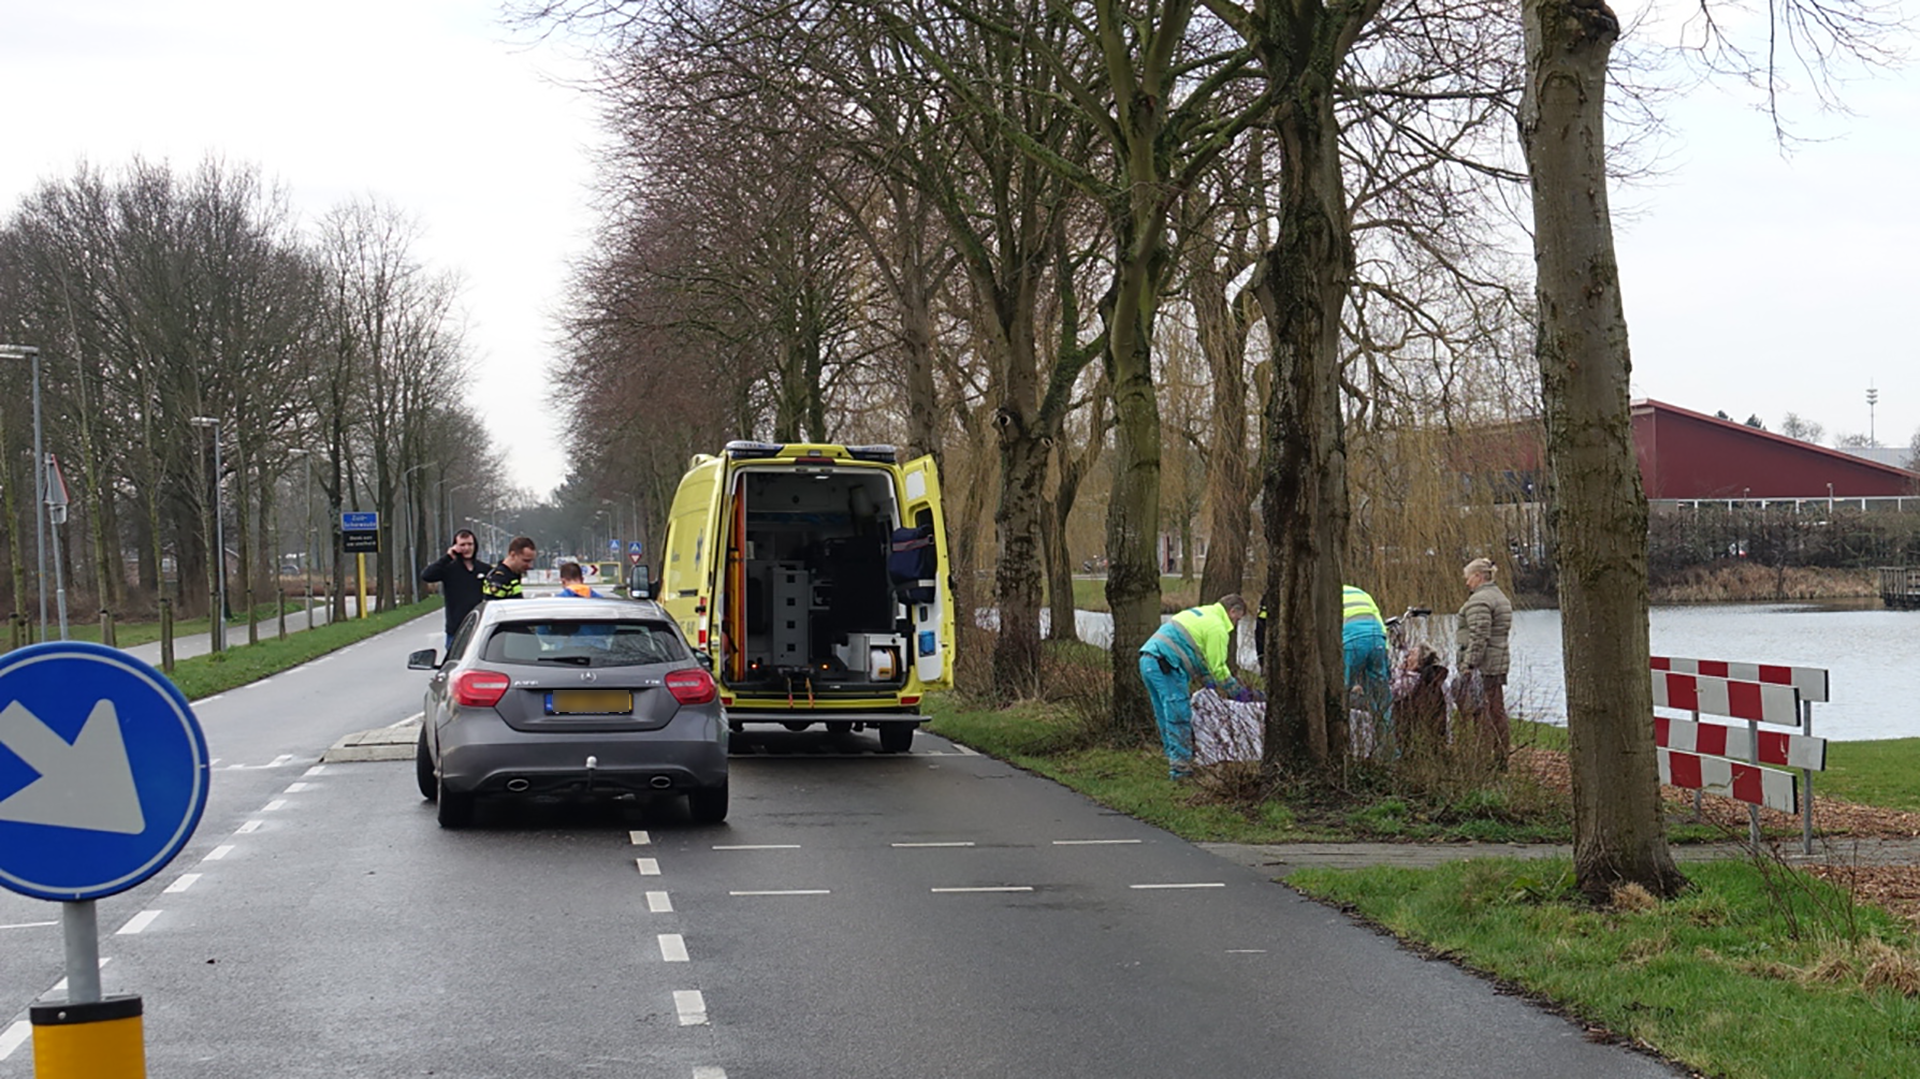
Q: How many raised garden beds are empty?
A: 0